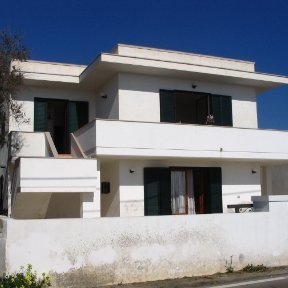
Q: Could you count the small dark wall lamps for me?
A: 4